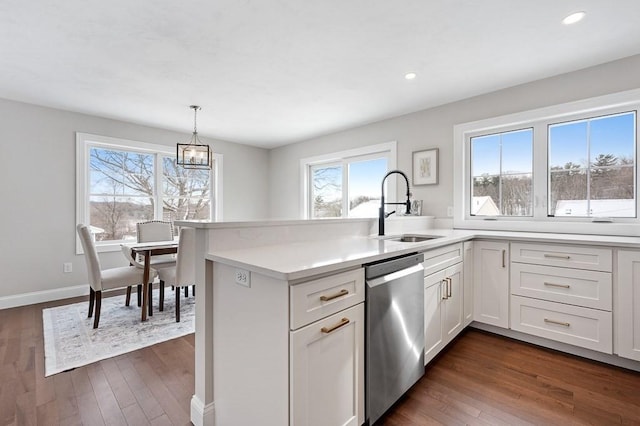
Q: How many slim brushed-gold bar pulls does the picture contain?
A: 8